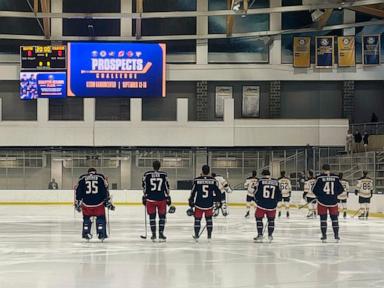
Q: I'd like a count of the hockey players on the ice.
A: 11